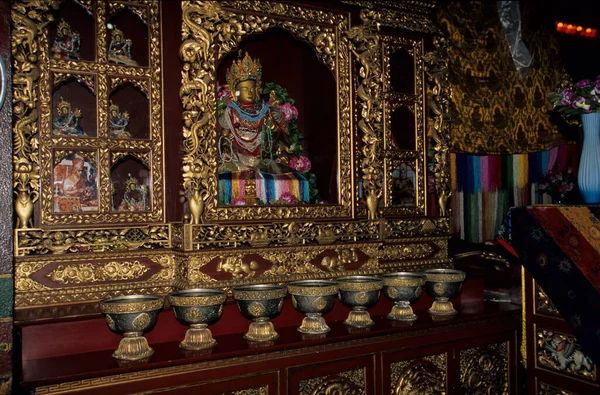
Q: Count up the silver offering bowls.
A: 7